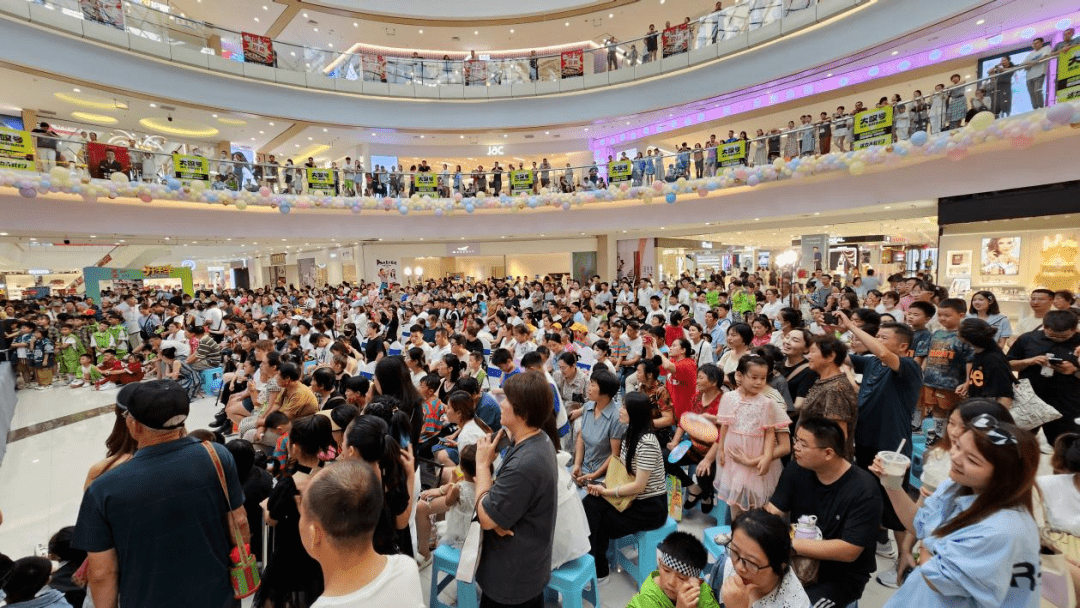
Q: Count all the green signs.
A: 9